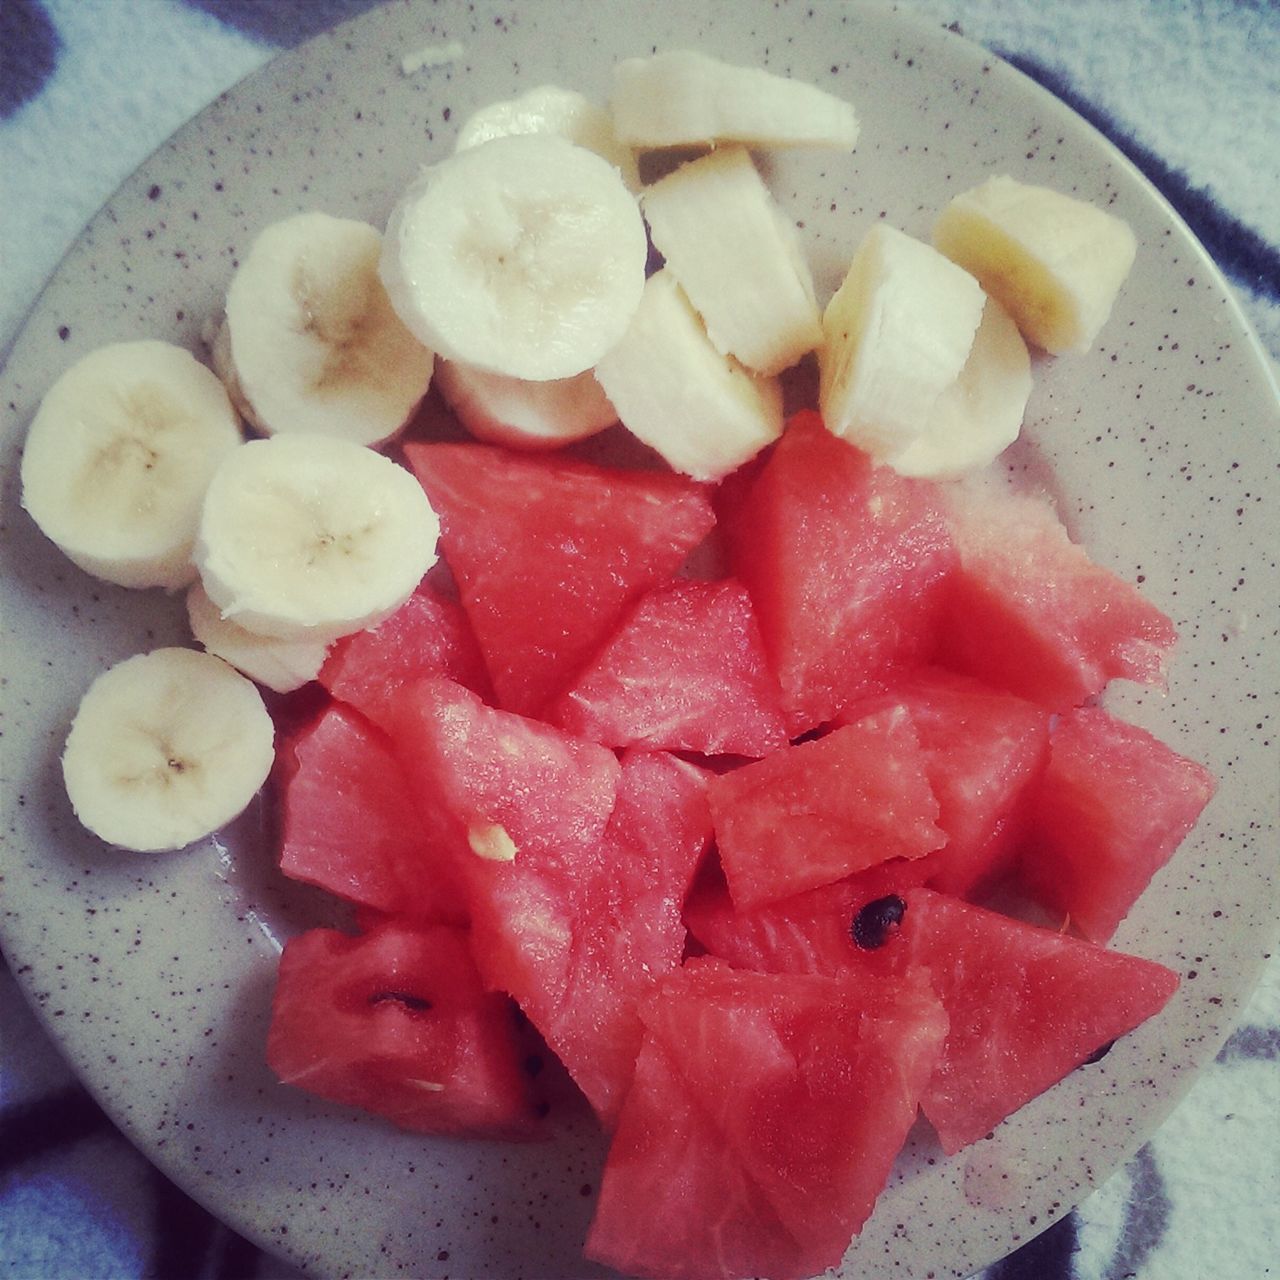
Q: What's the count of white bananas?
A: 14